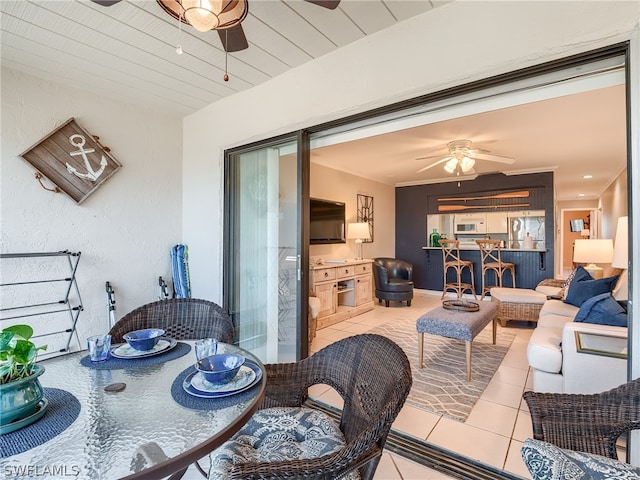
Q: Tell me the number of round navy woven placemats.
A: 3